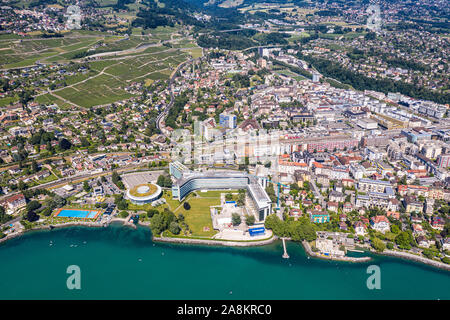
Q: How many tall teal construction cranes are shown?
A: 1